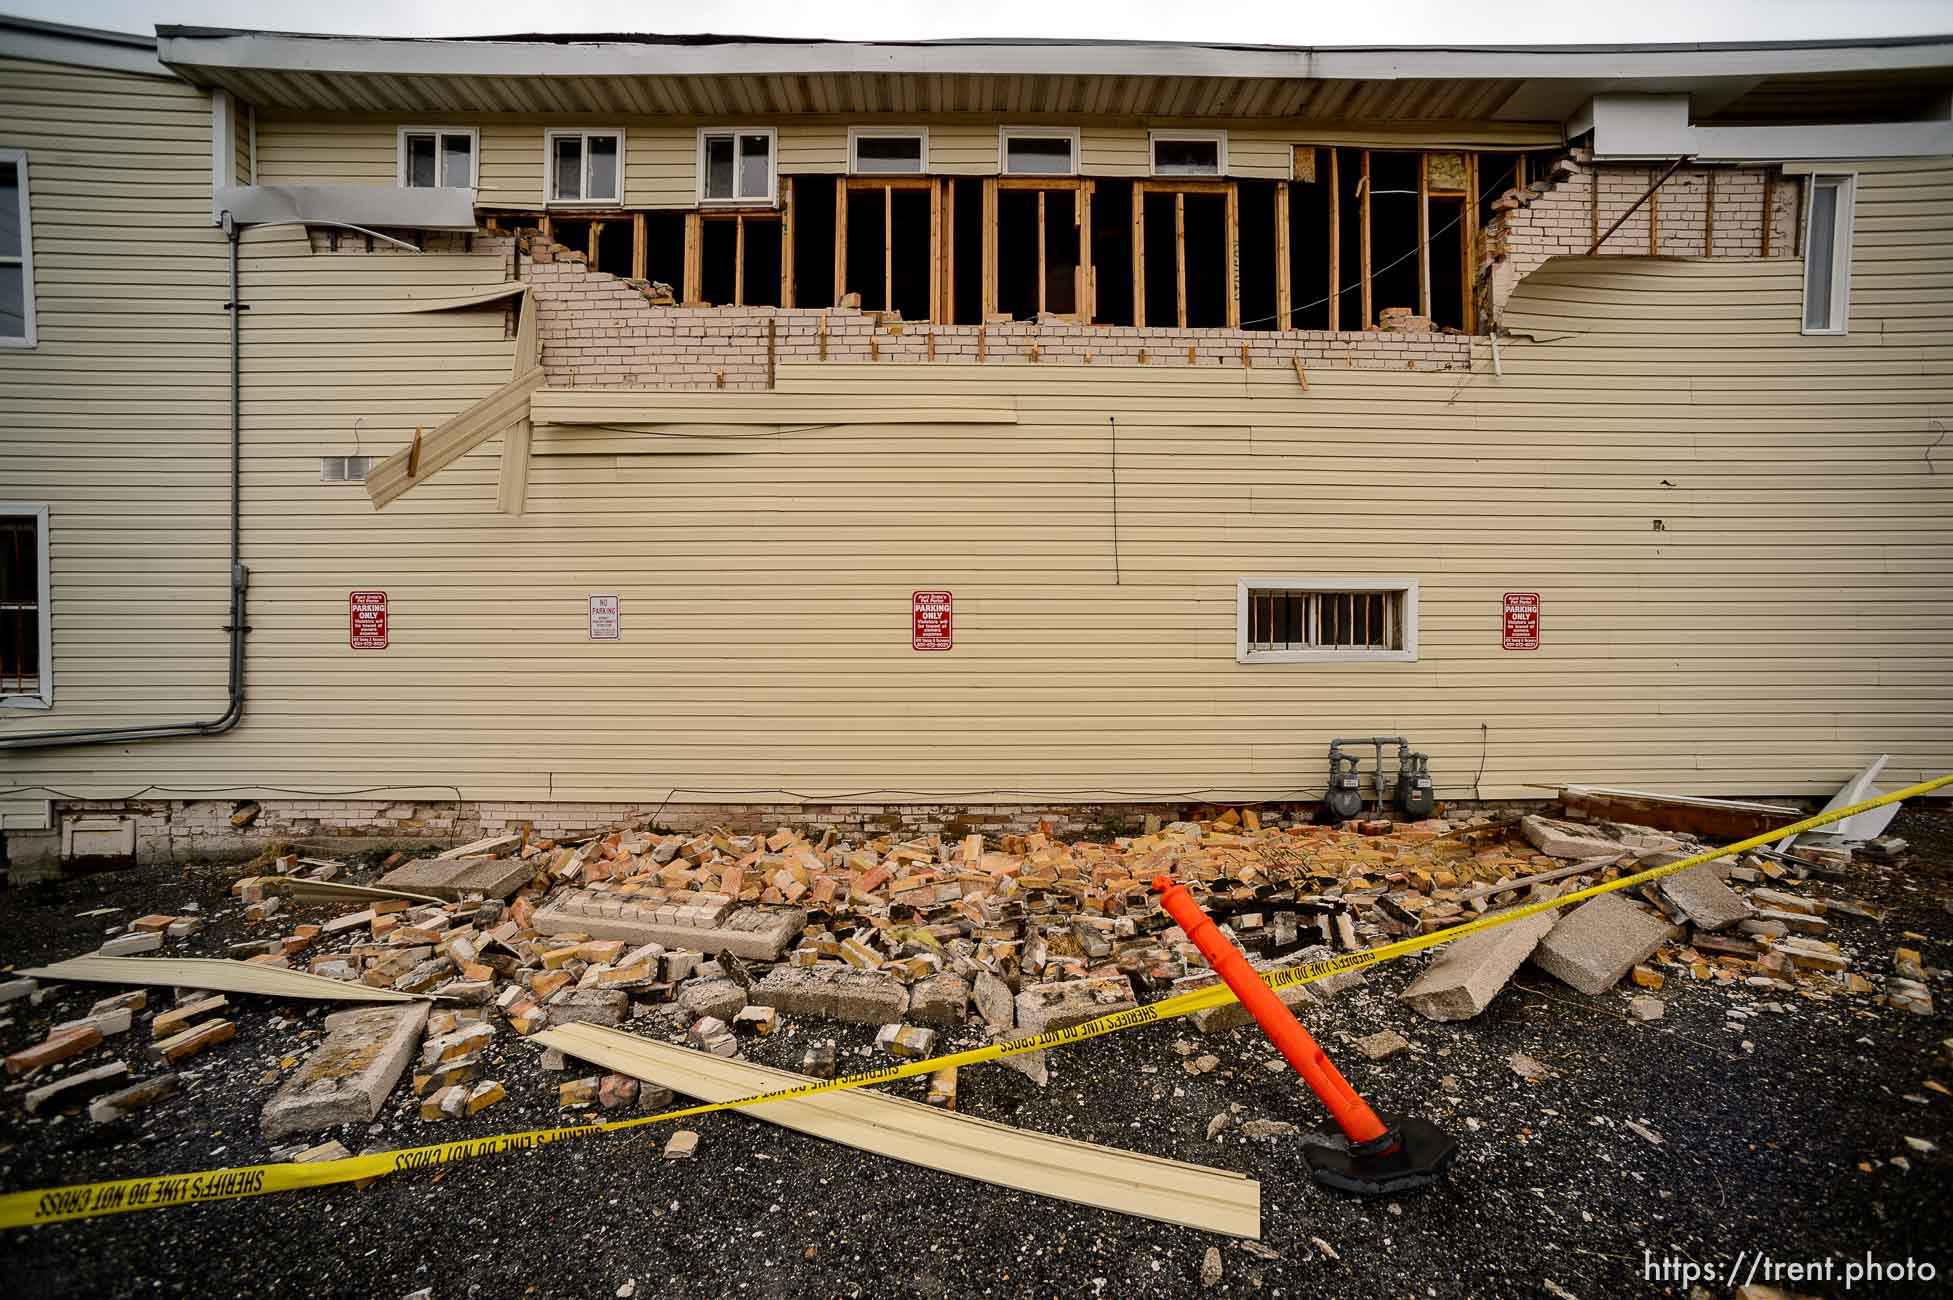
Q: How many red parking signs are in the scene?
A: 3